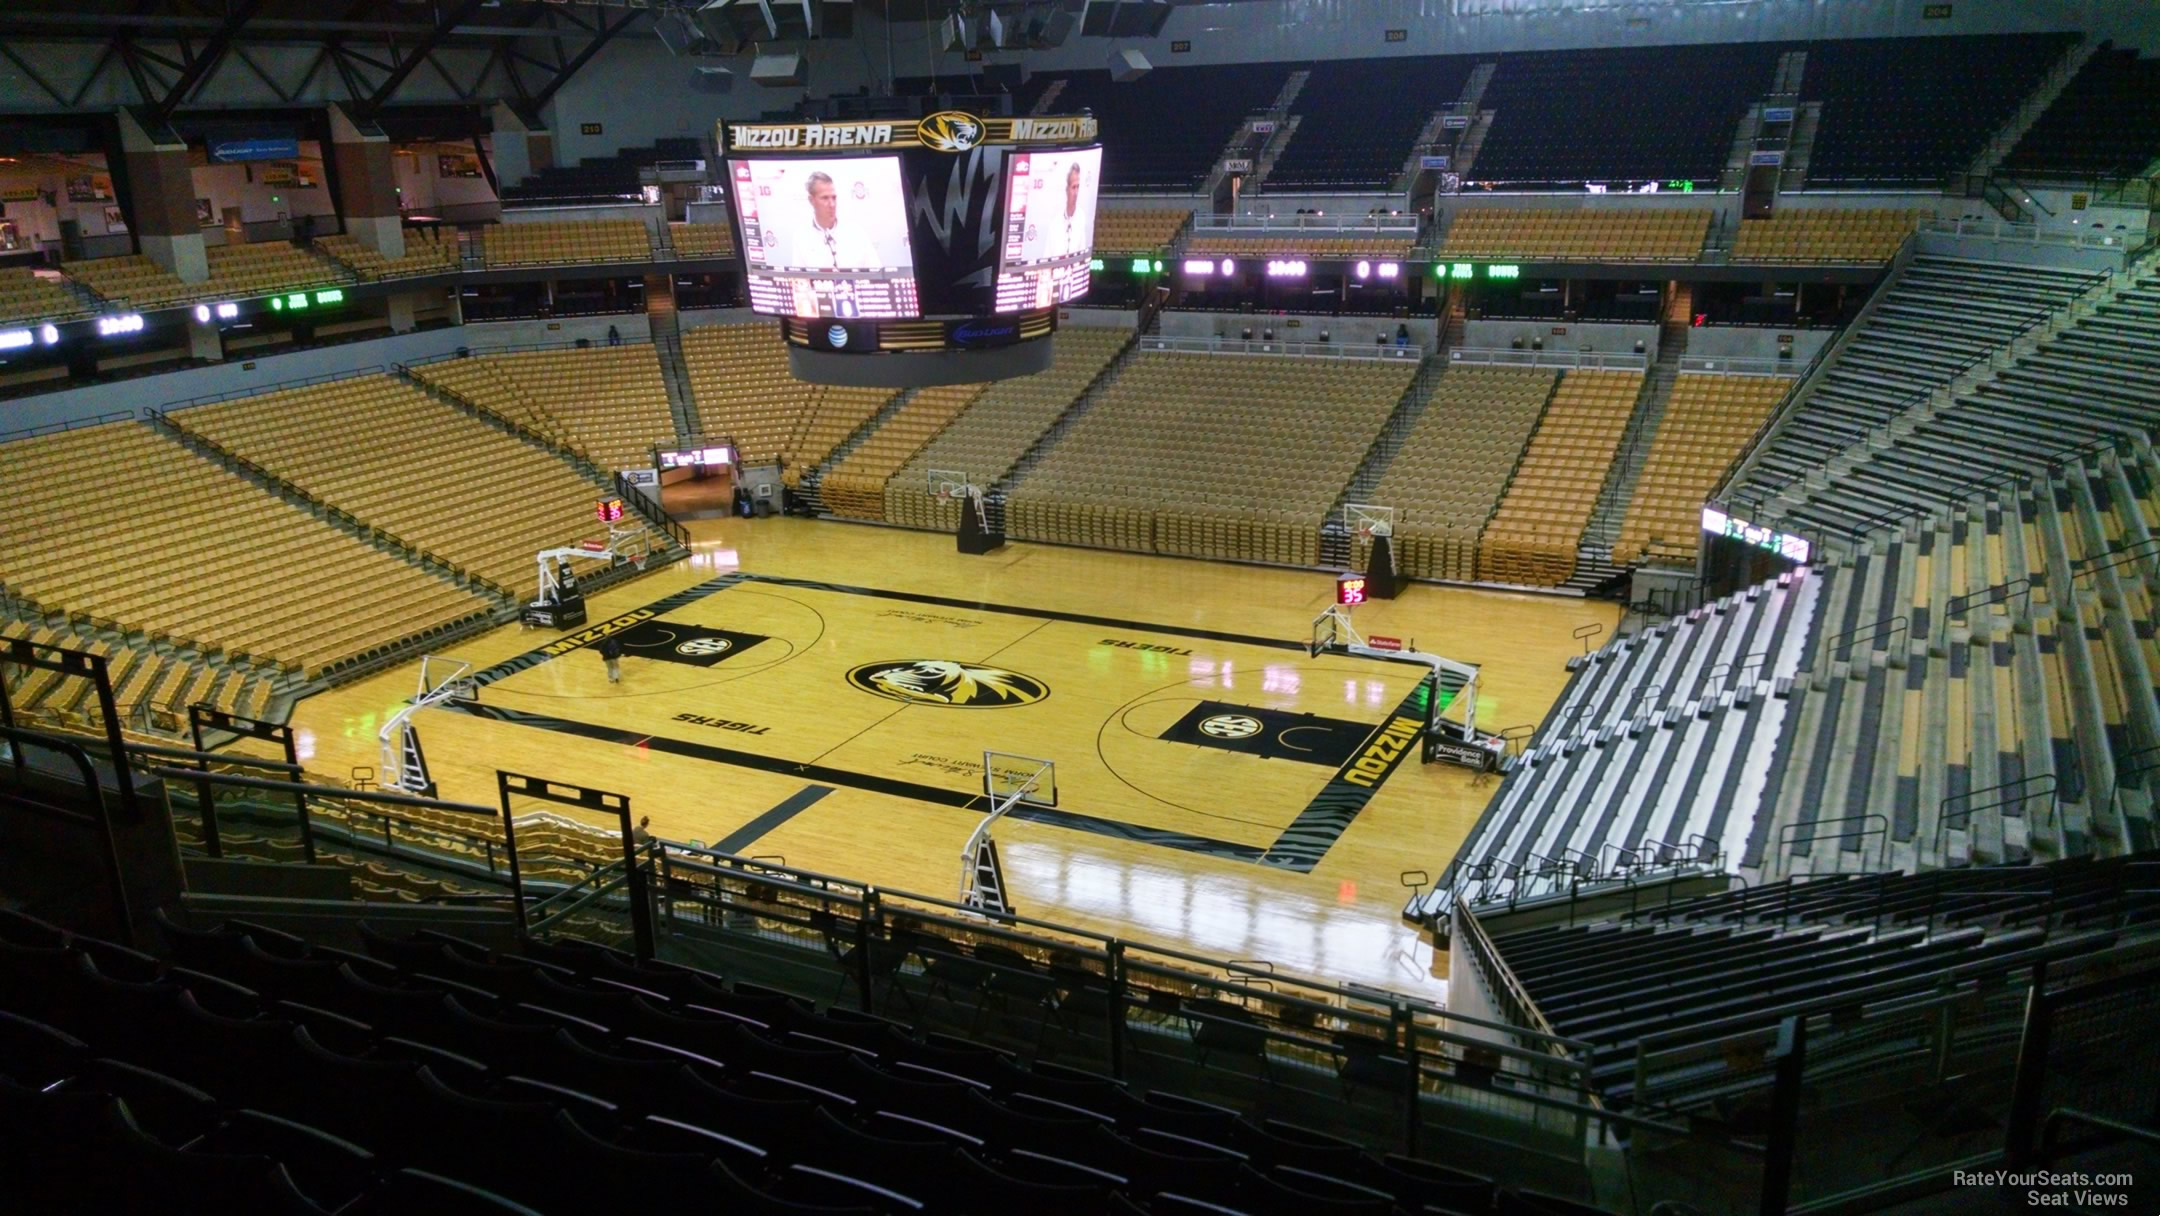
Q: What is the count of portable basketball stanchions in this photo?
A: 6